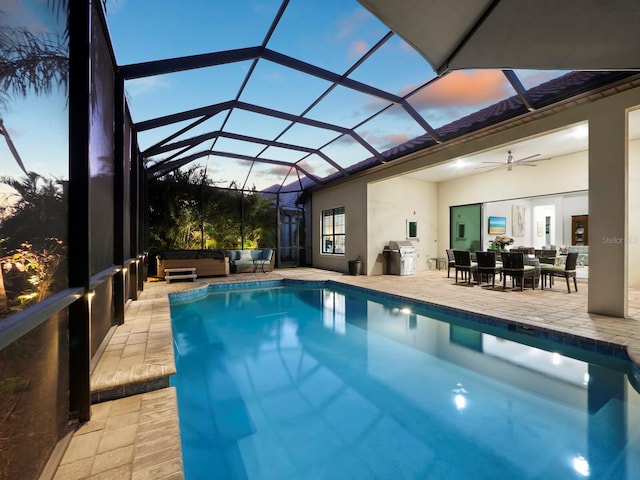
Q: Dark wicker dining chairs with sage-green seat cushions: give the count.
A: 8